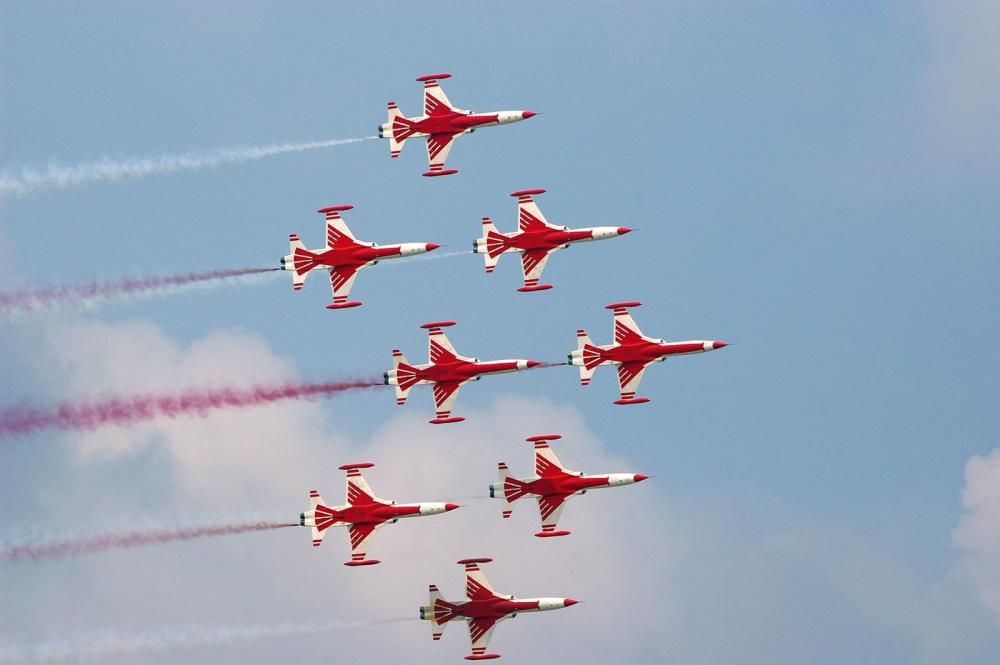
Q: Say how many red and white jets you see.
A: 8